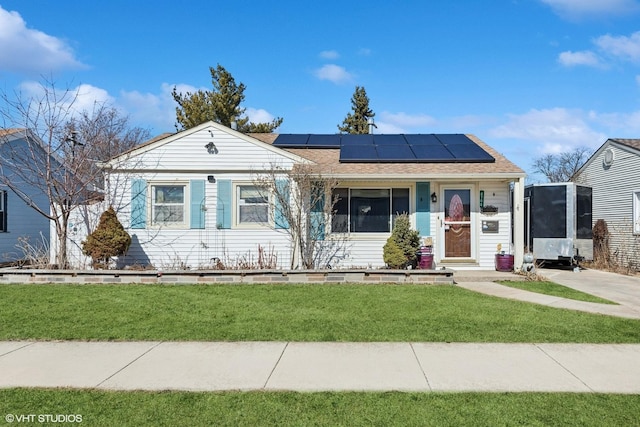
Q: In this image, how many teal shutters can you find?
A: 6